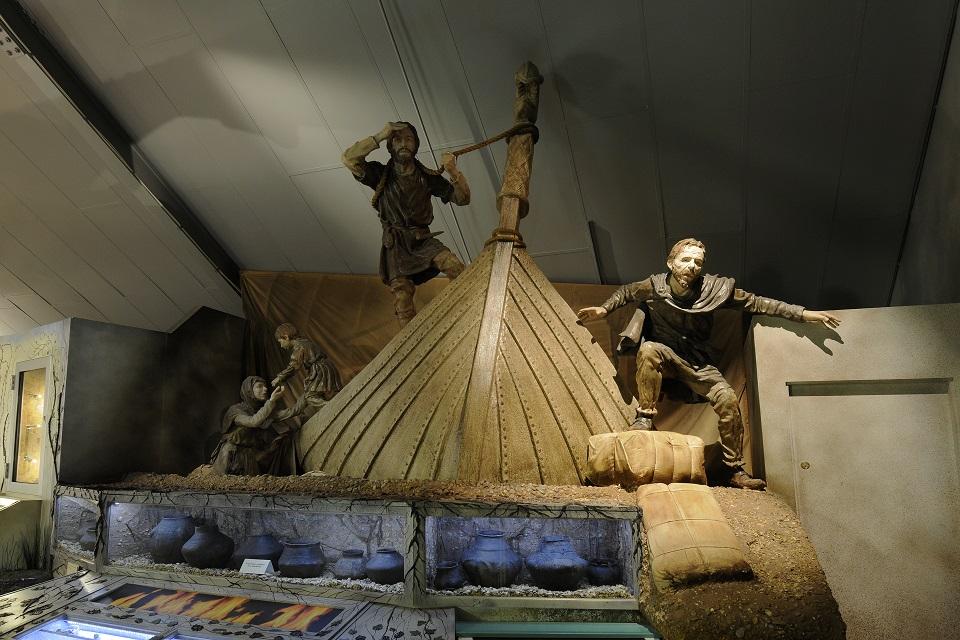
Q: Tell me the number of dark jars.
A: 11